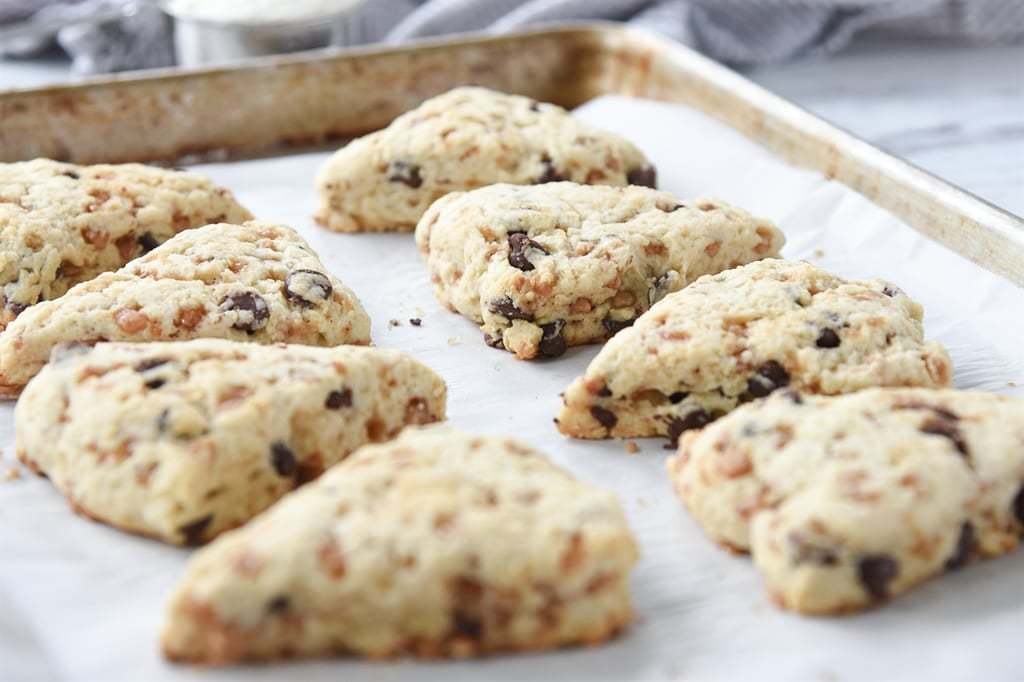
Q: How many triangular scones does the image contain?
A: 8